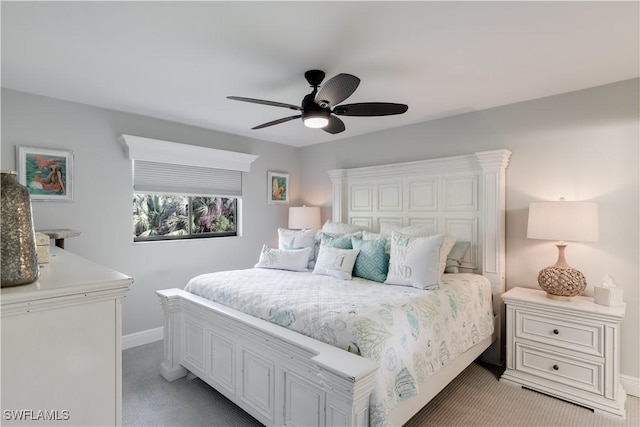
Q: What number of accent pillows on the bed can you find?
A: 6